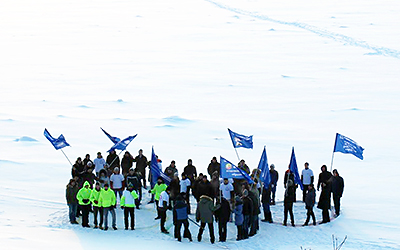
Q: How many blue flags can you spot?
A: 9